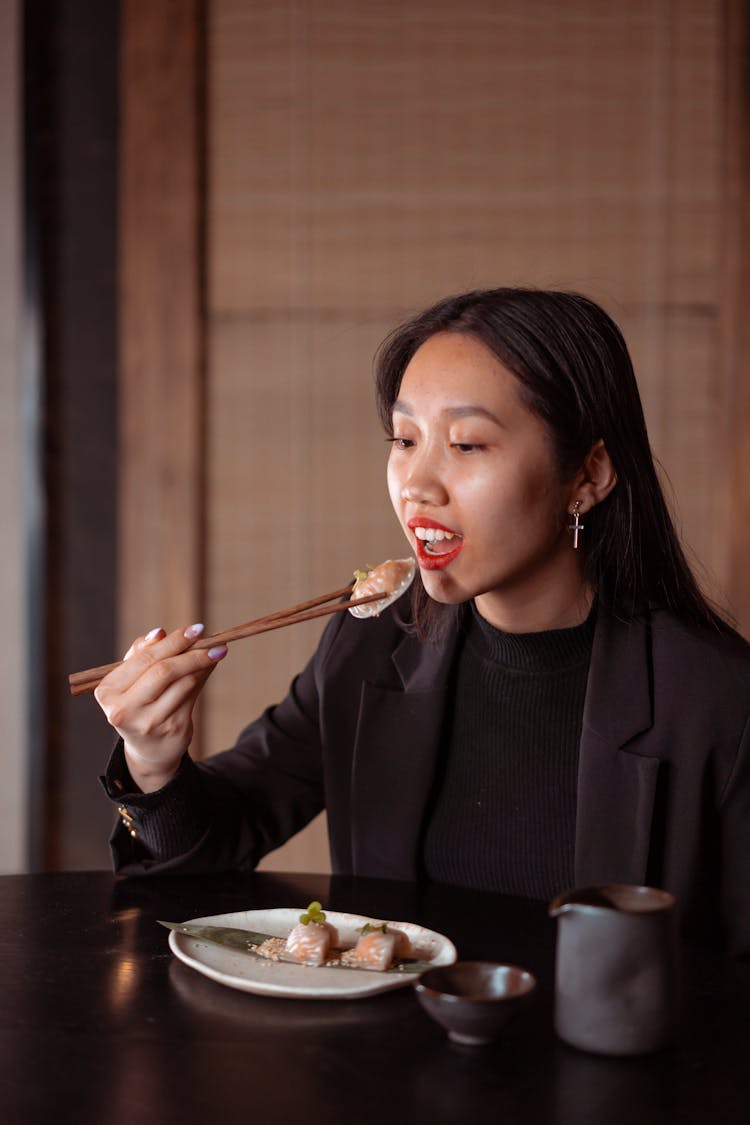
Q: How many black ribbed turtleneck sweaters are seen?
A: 1